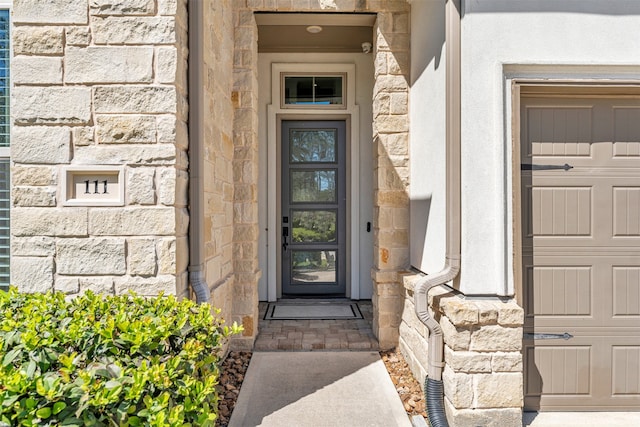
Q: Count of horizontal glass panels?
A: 4